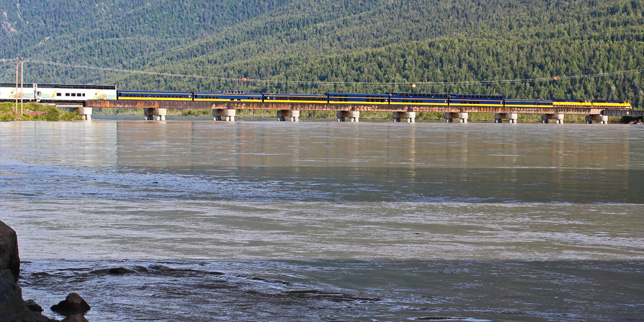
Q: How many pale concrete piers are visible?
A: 10